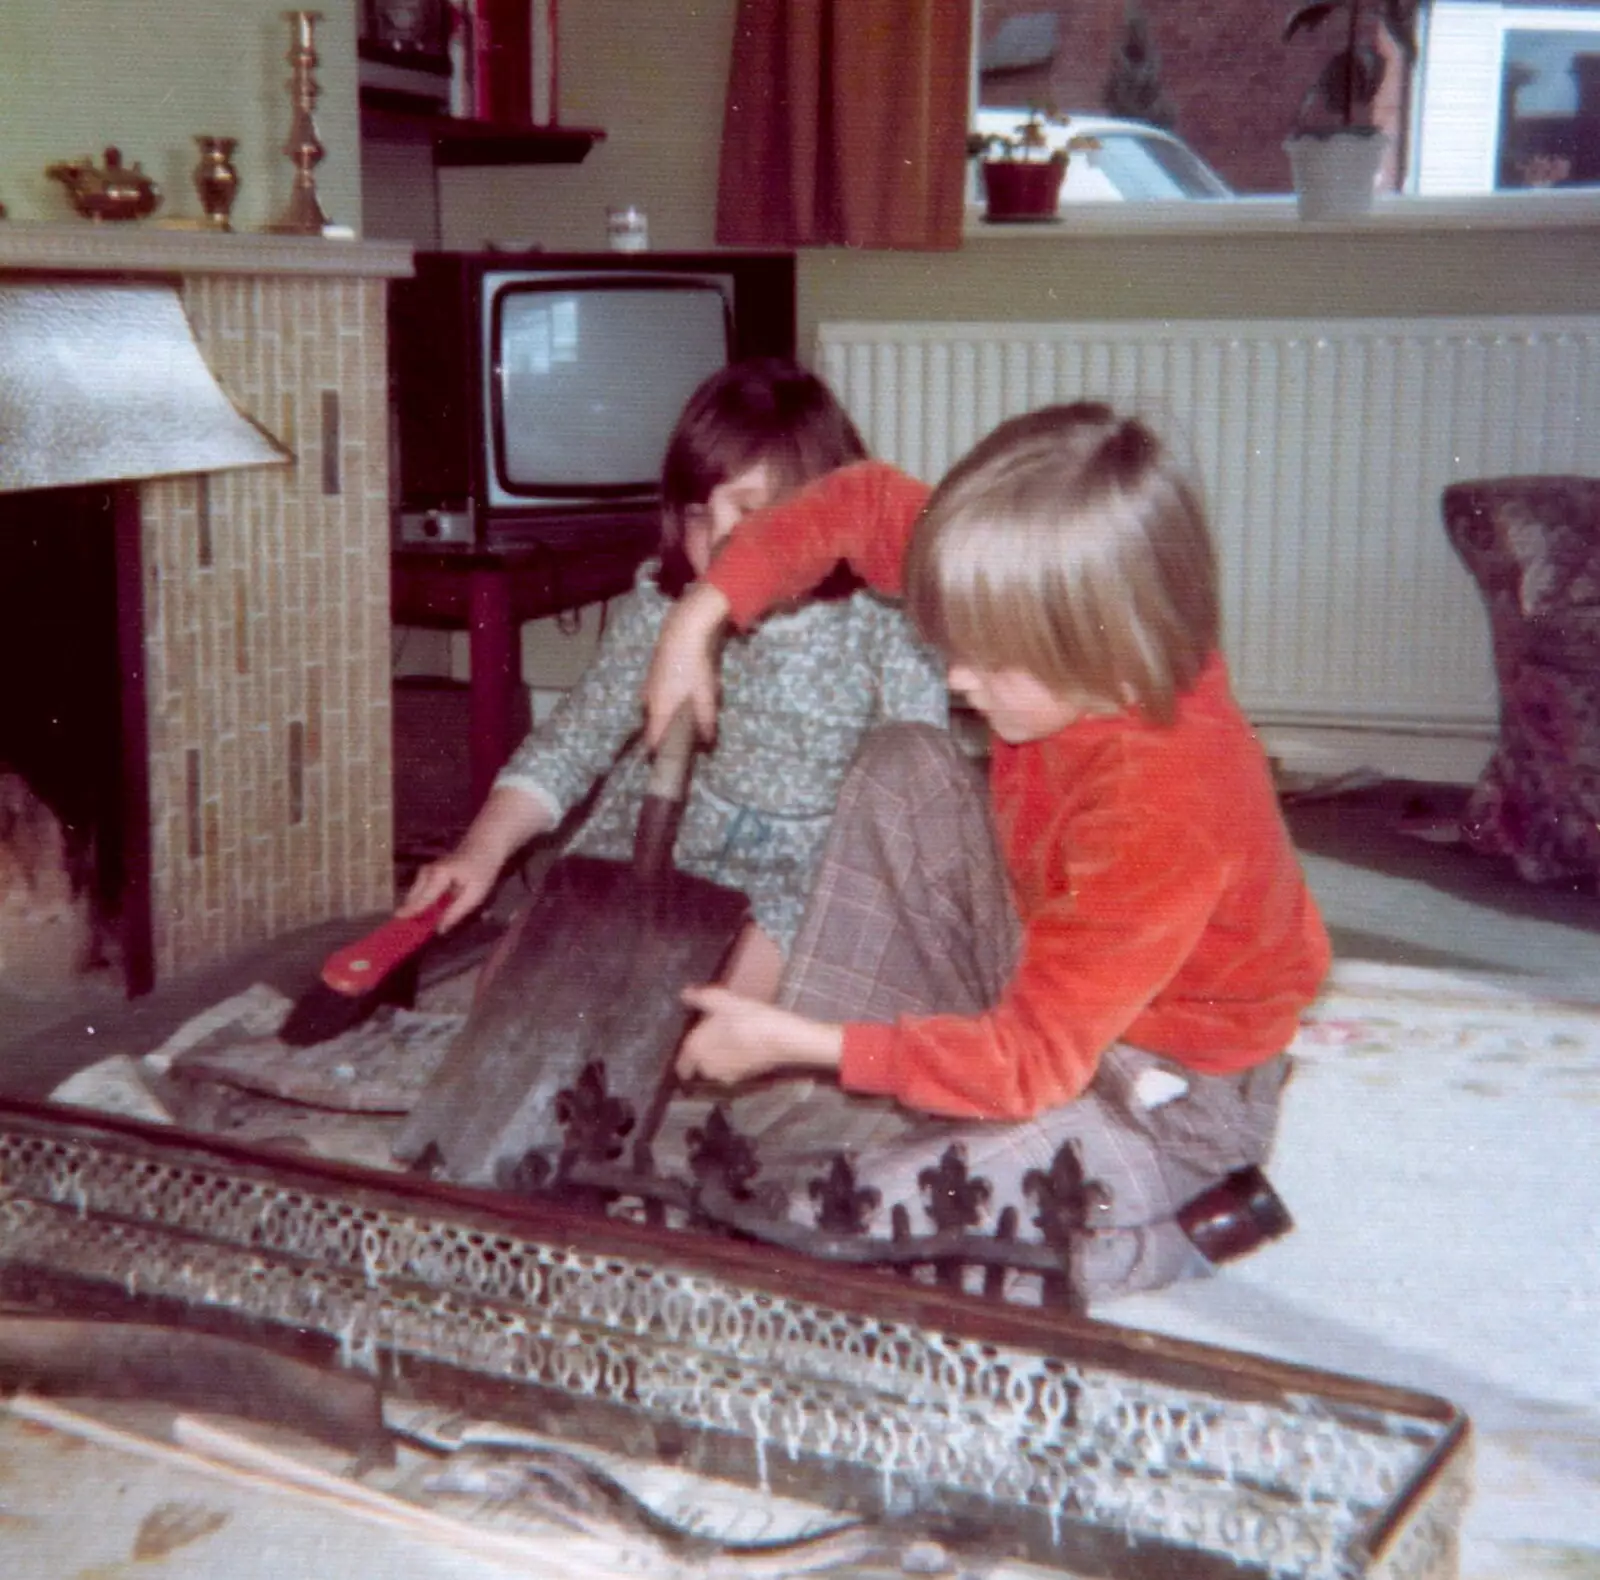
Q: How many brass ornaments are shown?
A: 3